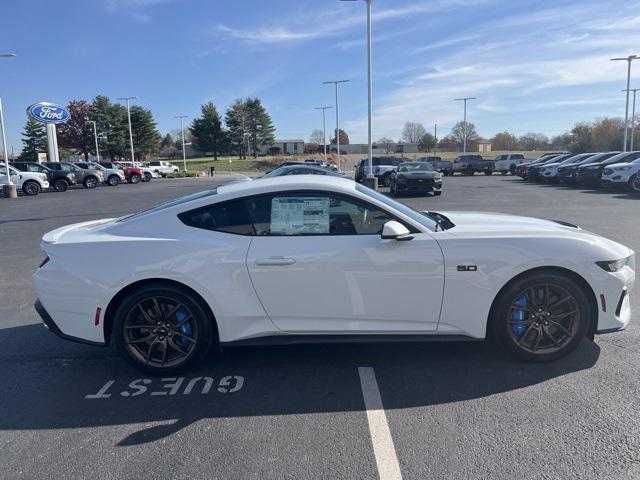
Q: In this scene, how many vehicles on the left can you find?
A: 7